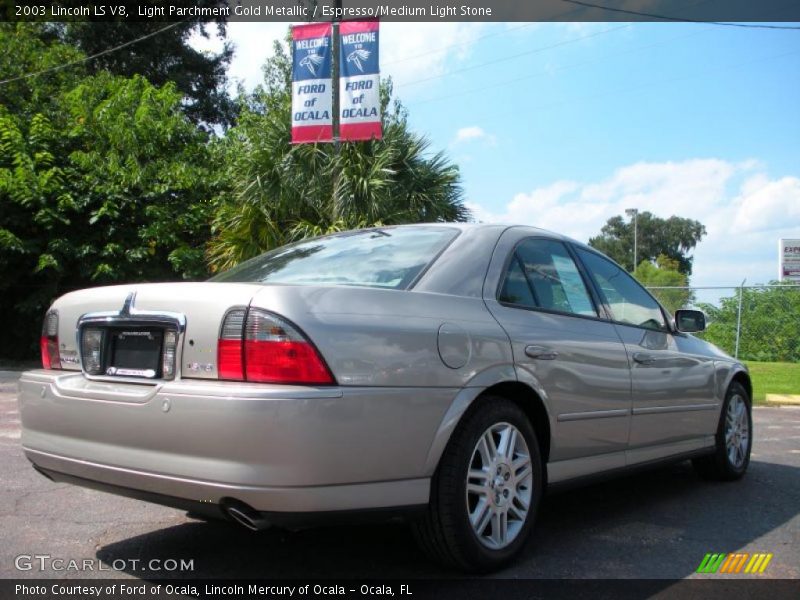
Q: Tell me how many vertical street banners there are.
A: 2